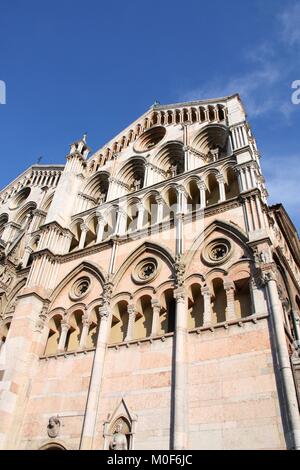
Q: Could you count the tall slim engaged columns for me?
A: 3